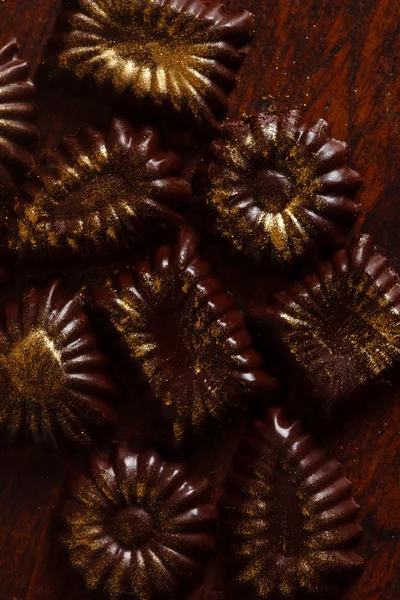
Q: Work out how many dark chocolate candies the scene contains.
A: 9